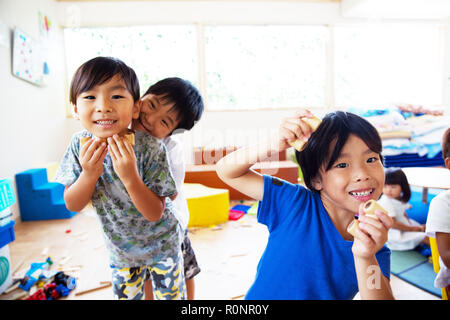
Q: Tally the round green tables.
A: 0